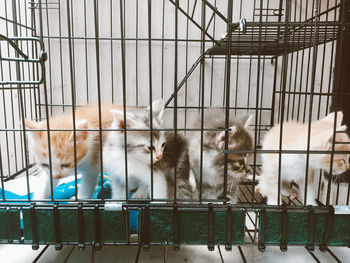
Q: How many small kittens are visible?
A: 4